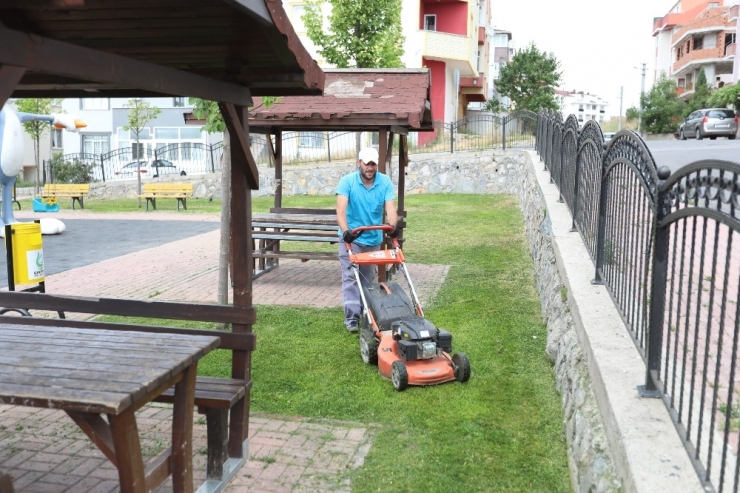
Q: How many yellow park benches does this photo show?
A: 2